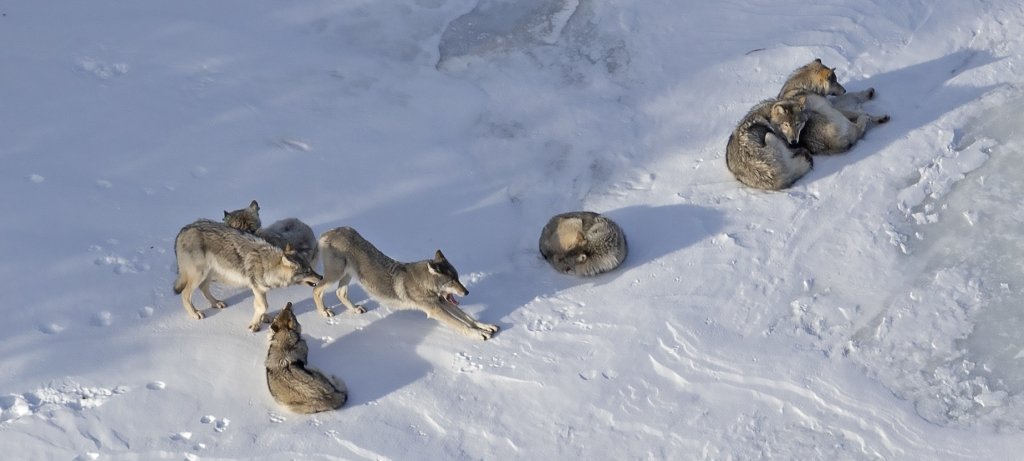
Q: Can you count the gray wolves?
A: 7